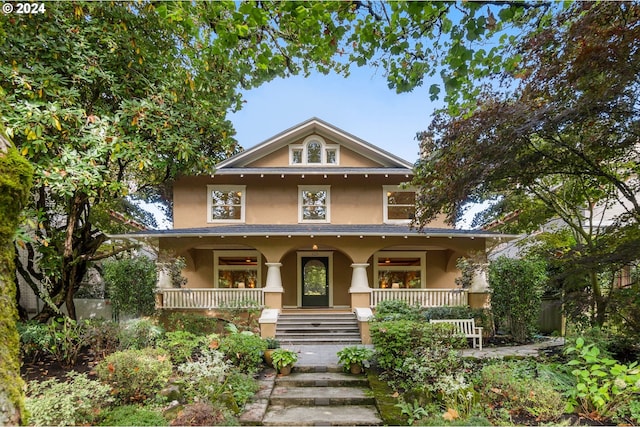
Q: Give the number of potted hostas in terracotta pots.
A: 2